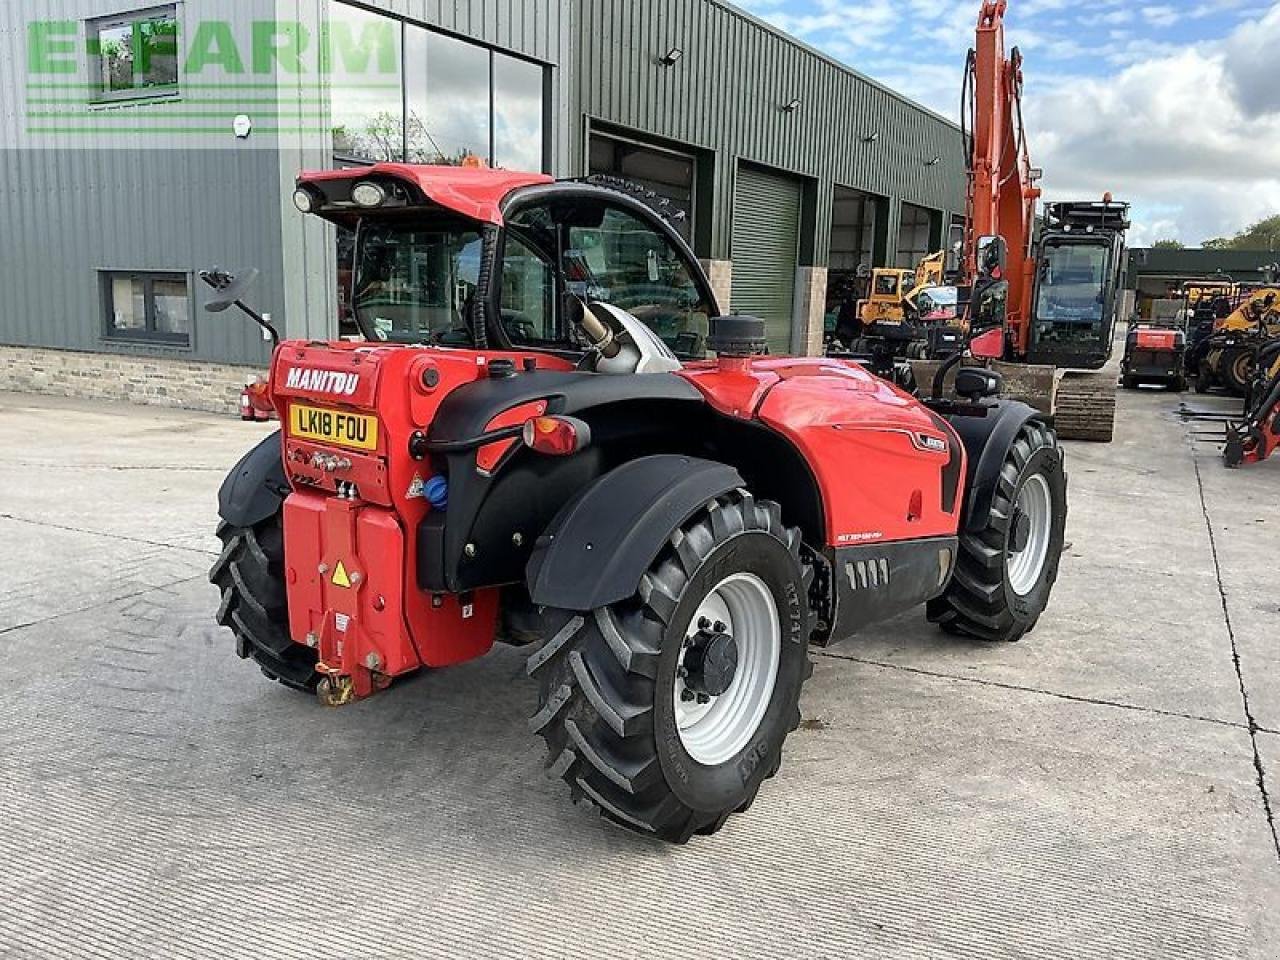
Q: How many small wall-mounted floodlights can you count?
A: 4